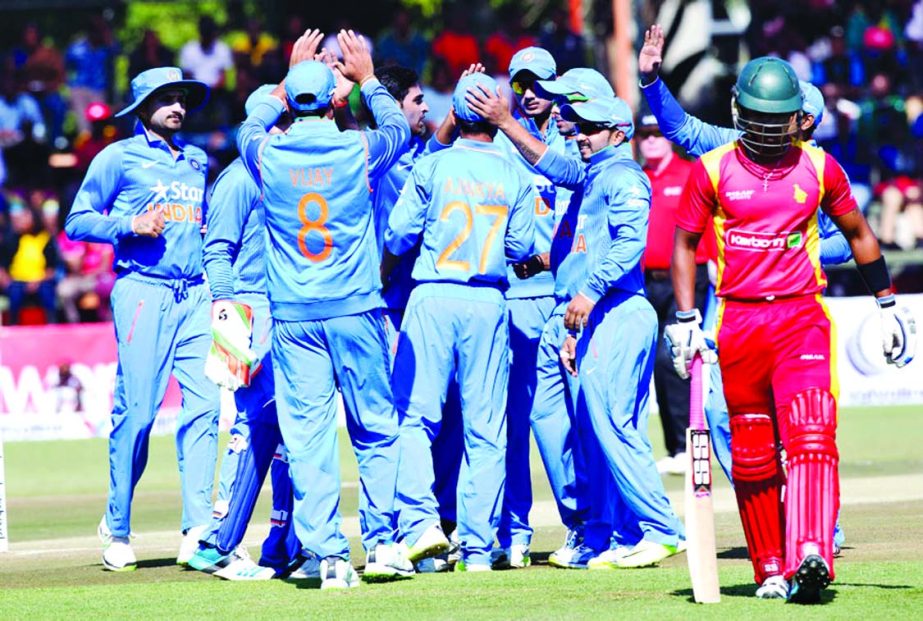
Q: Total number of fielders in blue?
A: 9